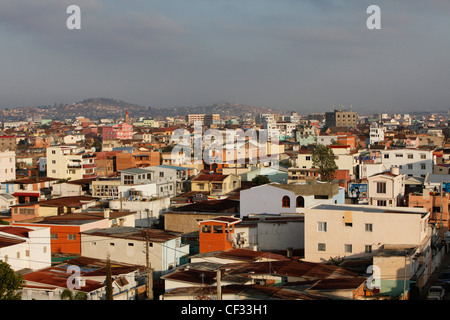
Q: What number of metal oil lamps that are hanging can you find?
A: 0